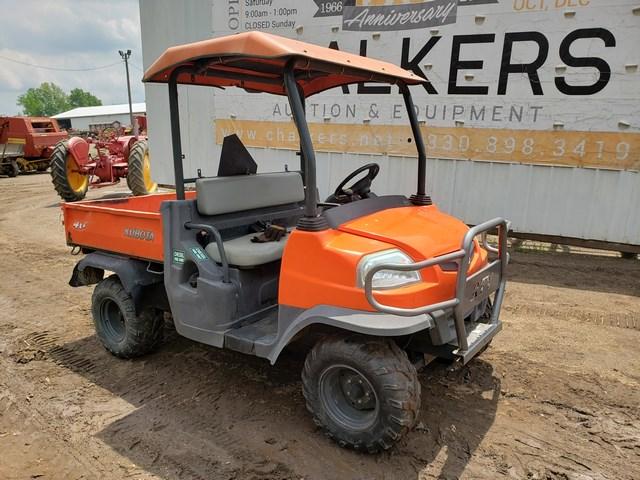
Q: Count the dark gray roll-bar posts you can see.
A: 4